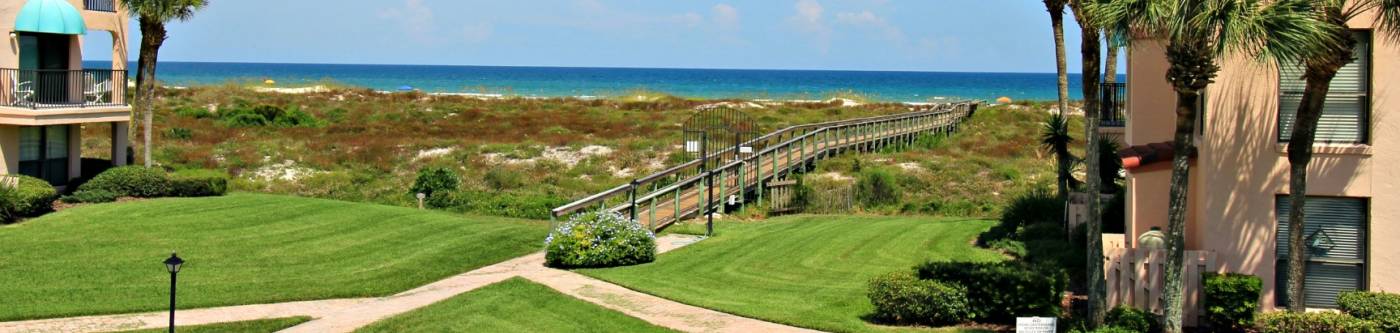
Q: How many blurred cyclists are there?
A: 0